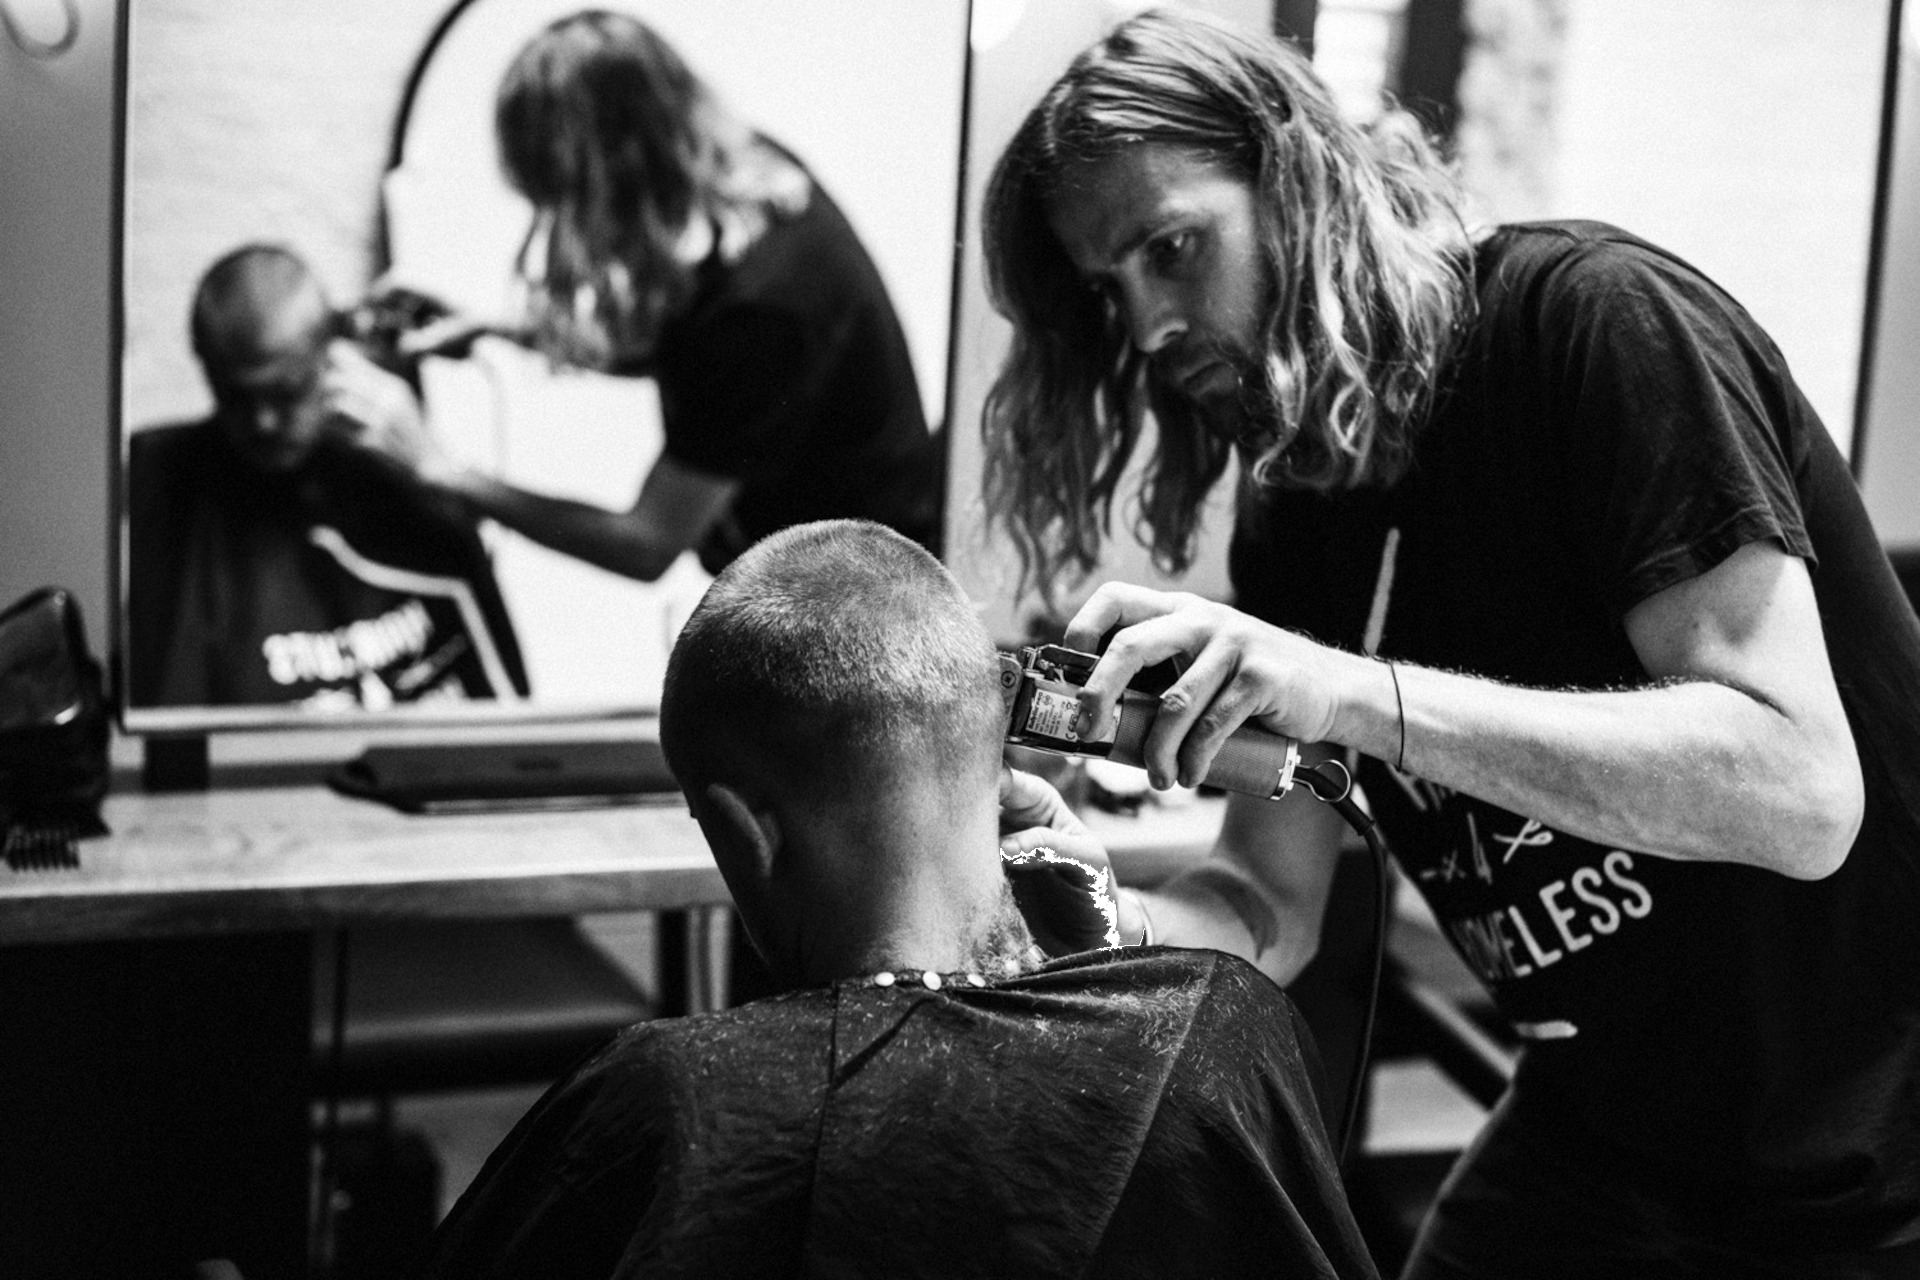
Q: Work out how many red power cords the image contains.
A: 0